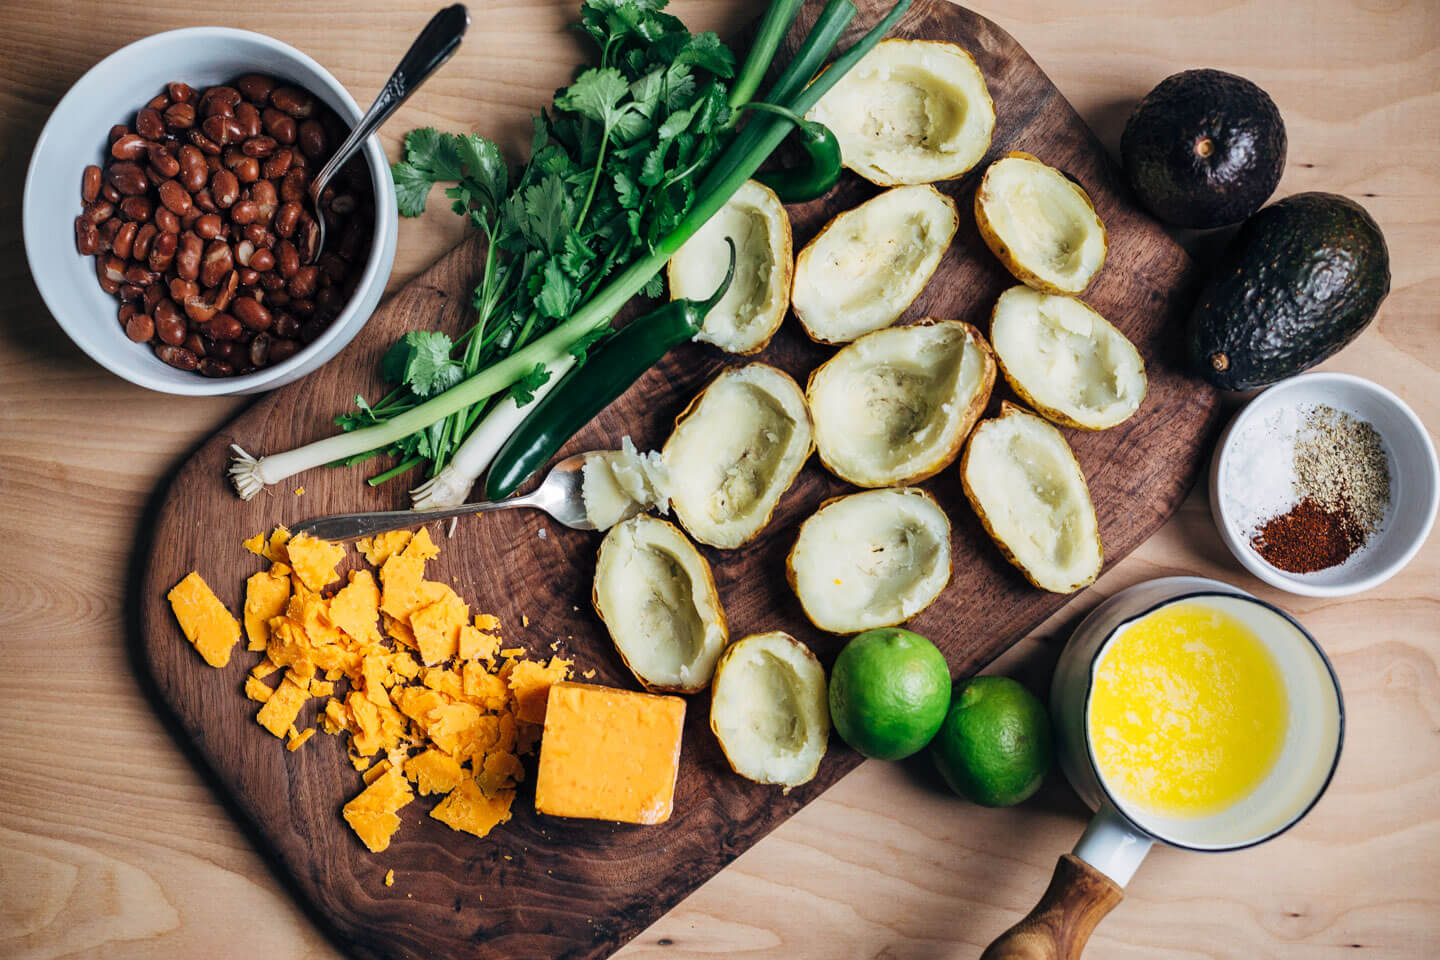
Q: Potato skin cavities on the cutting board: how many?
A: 11